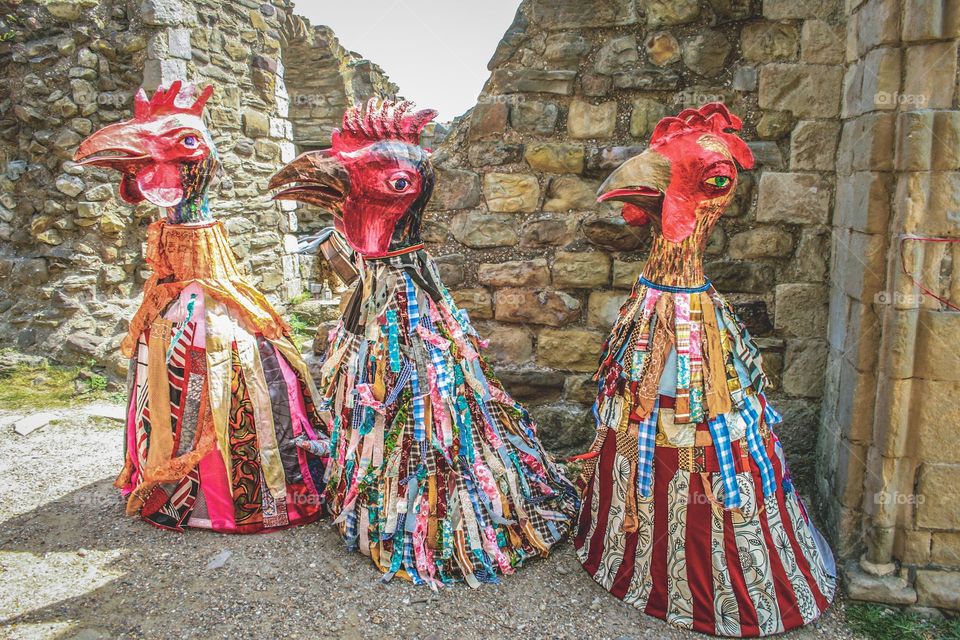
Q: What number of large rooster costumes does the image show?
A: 3